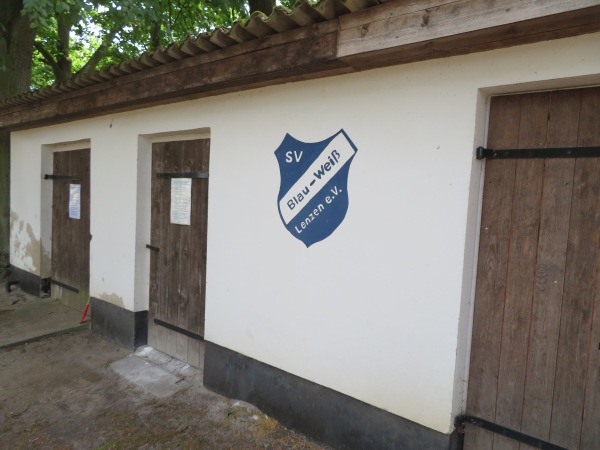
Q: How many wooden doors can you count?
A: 3